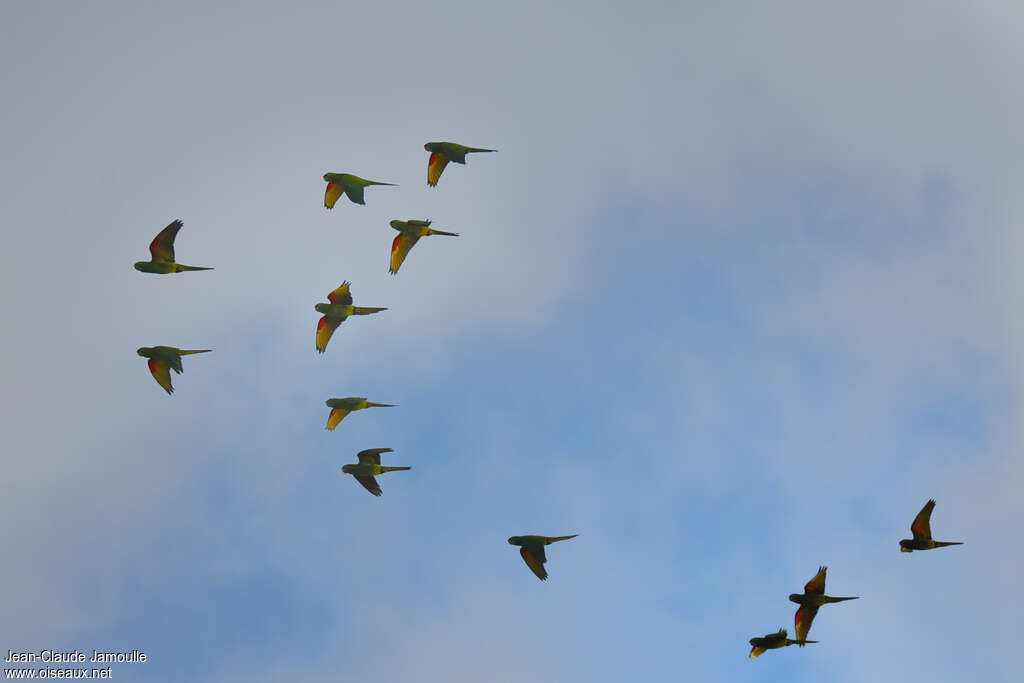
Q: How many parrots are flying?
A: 12